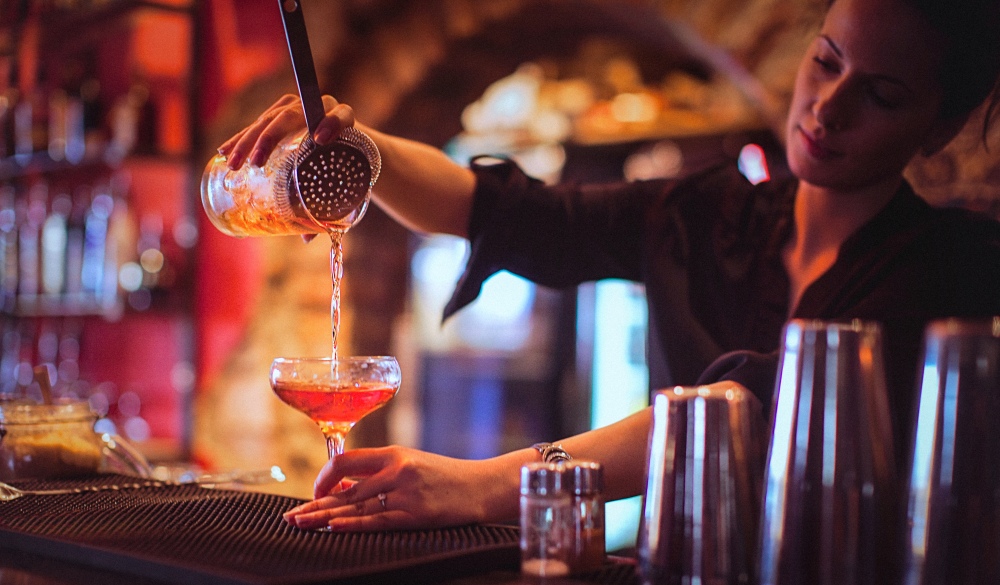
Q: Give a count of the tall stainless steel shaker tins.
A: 3